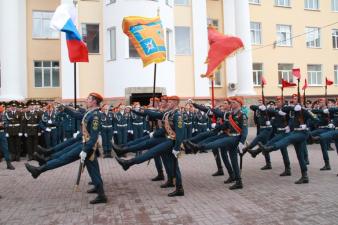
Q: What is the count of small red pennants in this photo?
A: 5